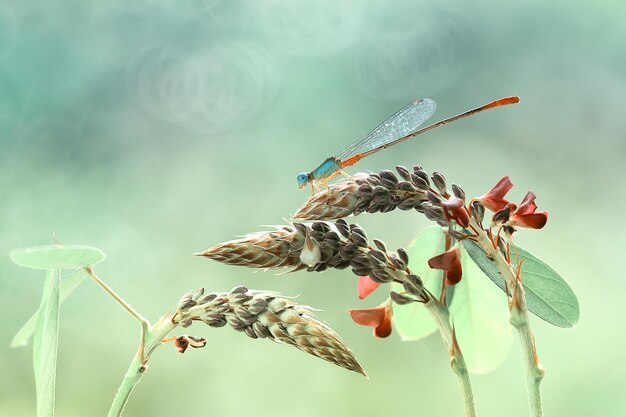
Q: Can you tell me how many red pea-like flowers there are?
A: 6